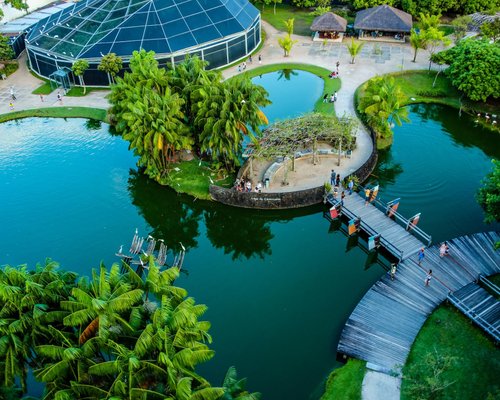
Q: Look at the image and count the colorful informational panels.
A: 6